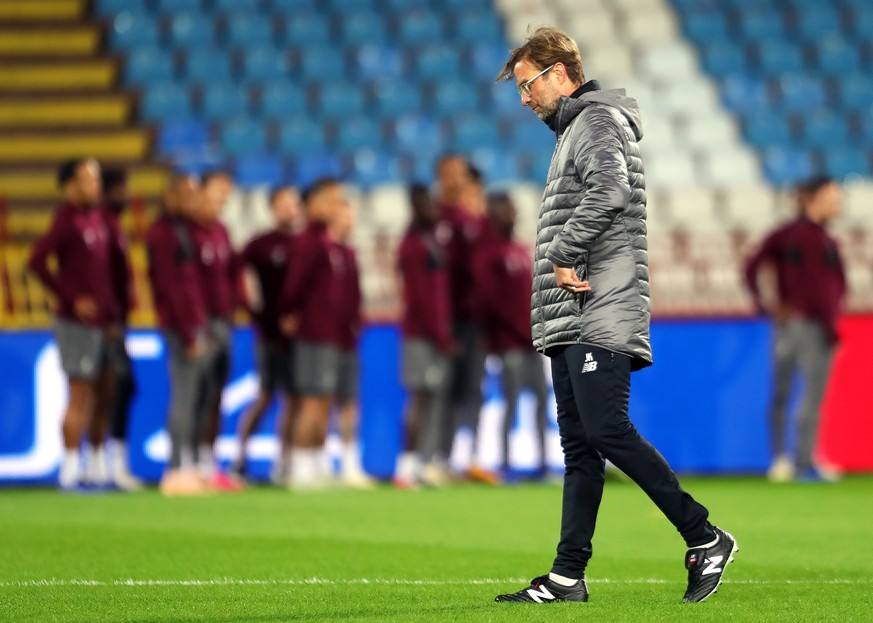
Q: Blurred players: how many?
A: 12